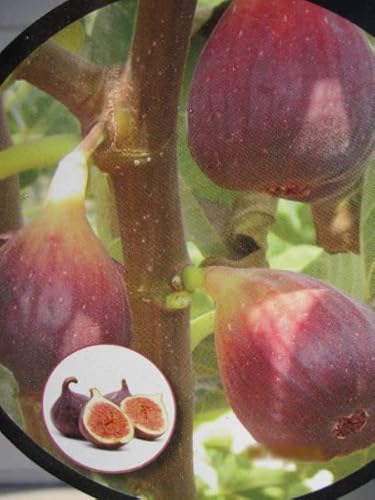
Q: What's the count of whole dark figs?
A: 5